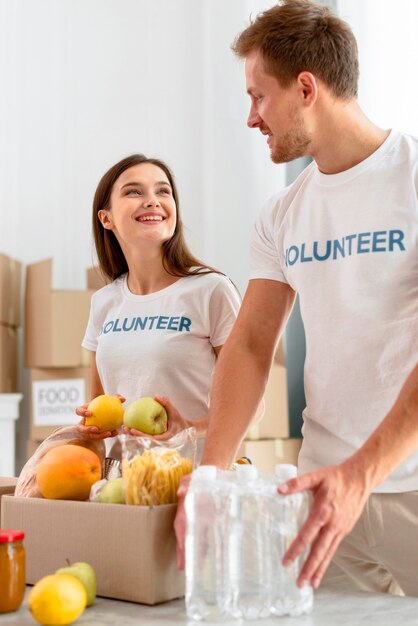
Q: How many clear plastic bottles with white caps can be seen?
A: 3